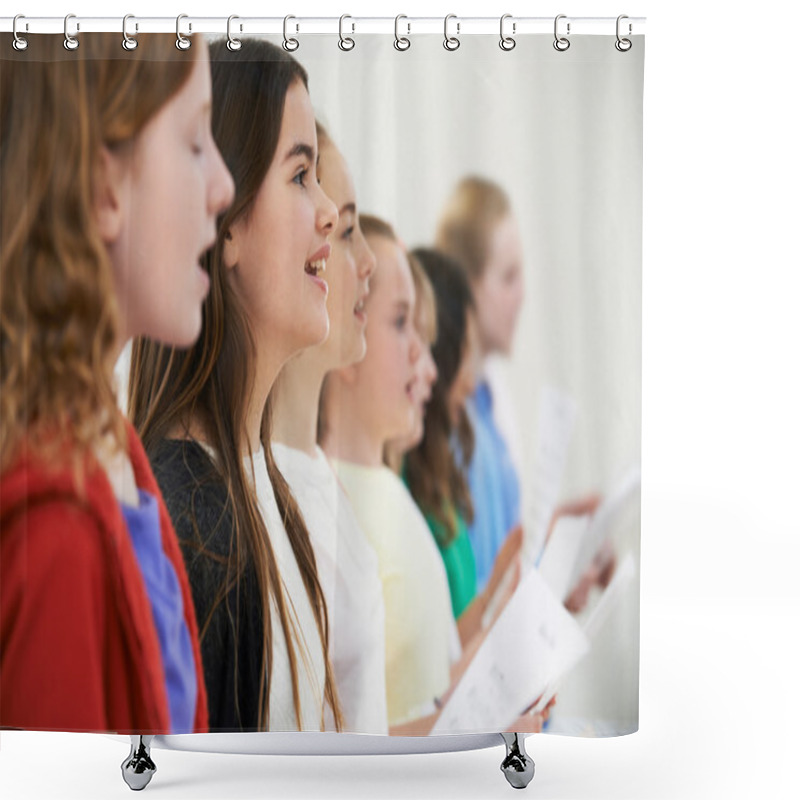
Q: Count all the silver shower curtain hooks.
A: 12